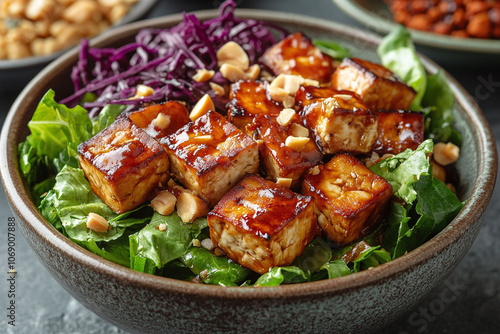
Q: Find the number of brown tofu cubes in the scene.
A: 11